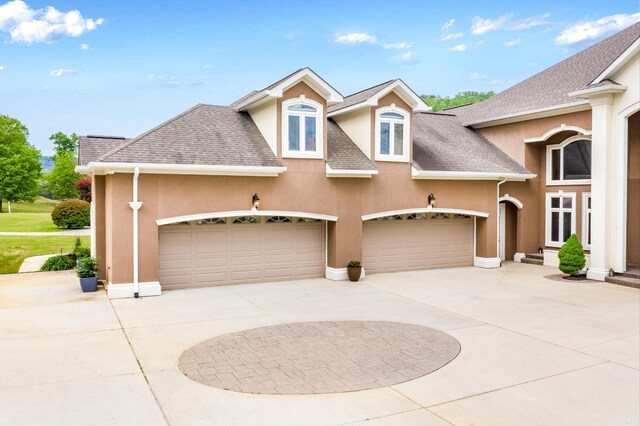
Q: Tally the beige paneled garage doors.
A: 2